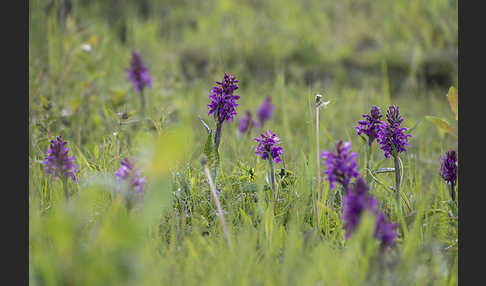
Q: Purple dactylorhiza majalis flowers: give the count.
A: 13